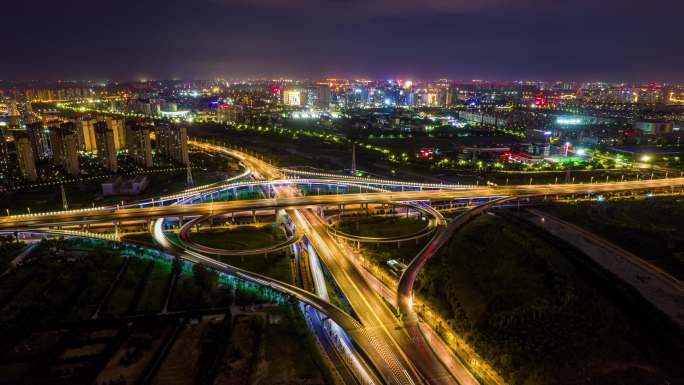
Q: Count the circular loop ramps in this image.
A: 2